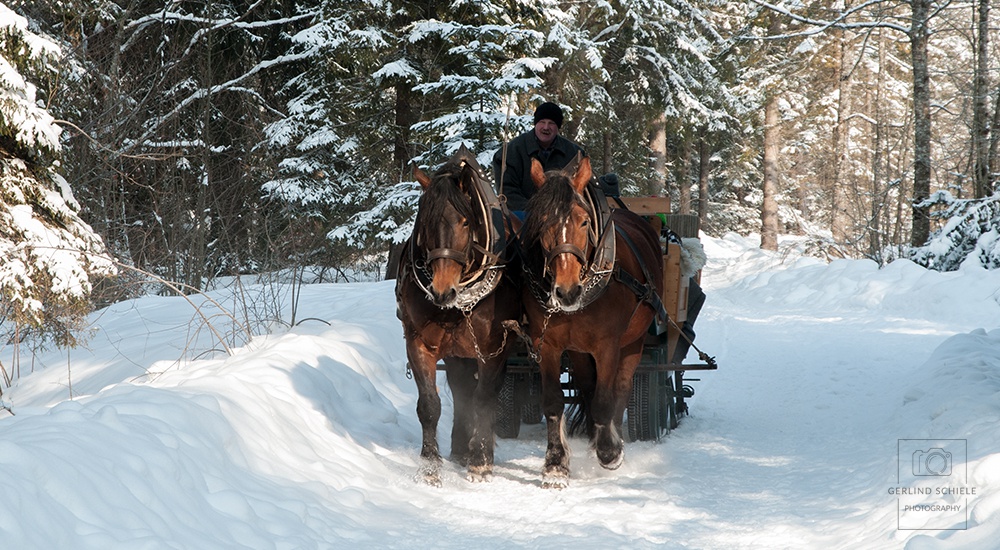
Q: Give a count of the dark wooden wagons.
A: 1